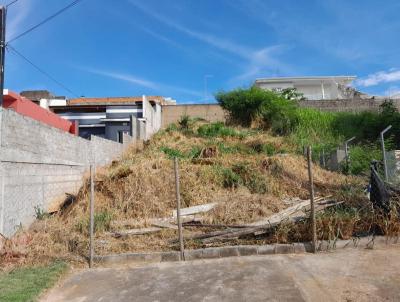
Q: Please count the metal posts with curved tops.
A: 2